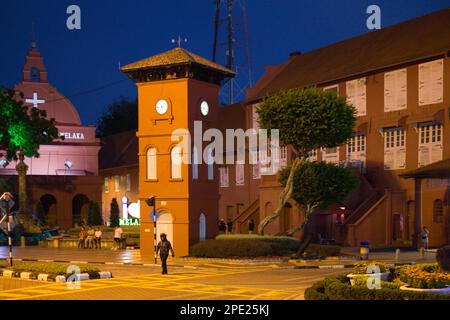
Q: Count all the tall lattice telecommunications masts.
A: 1